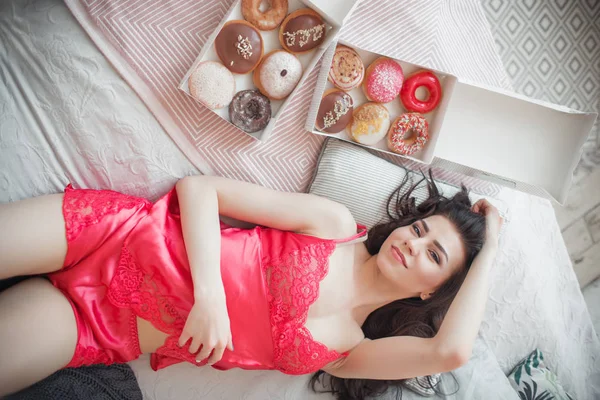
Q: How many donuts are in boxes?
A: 12